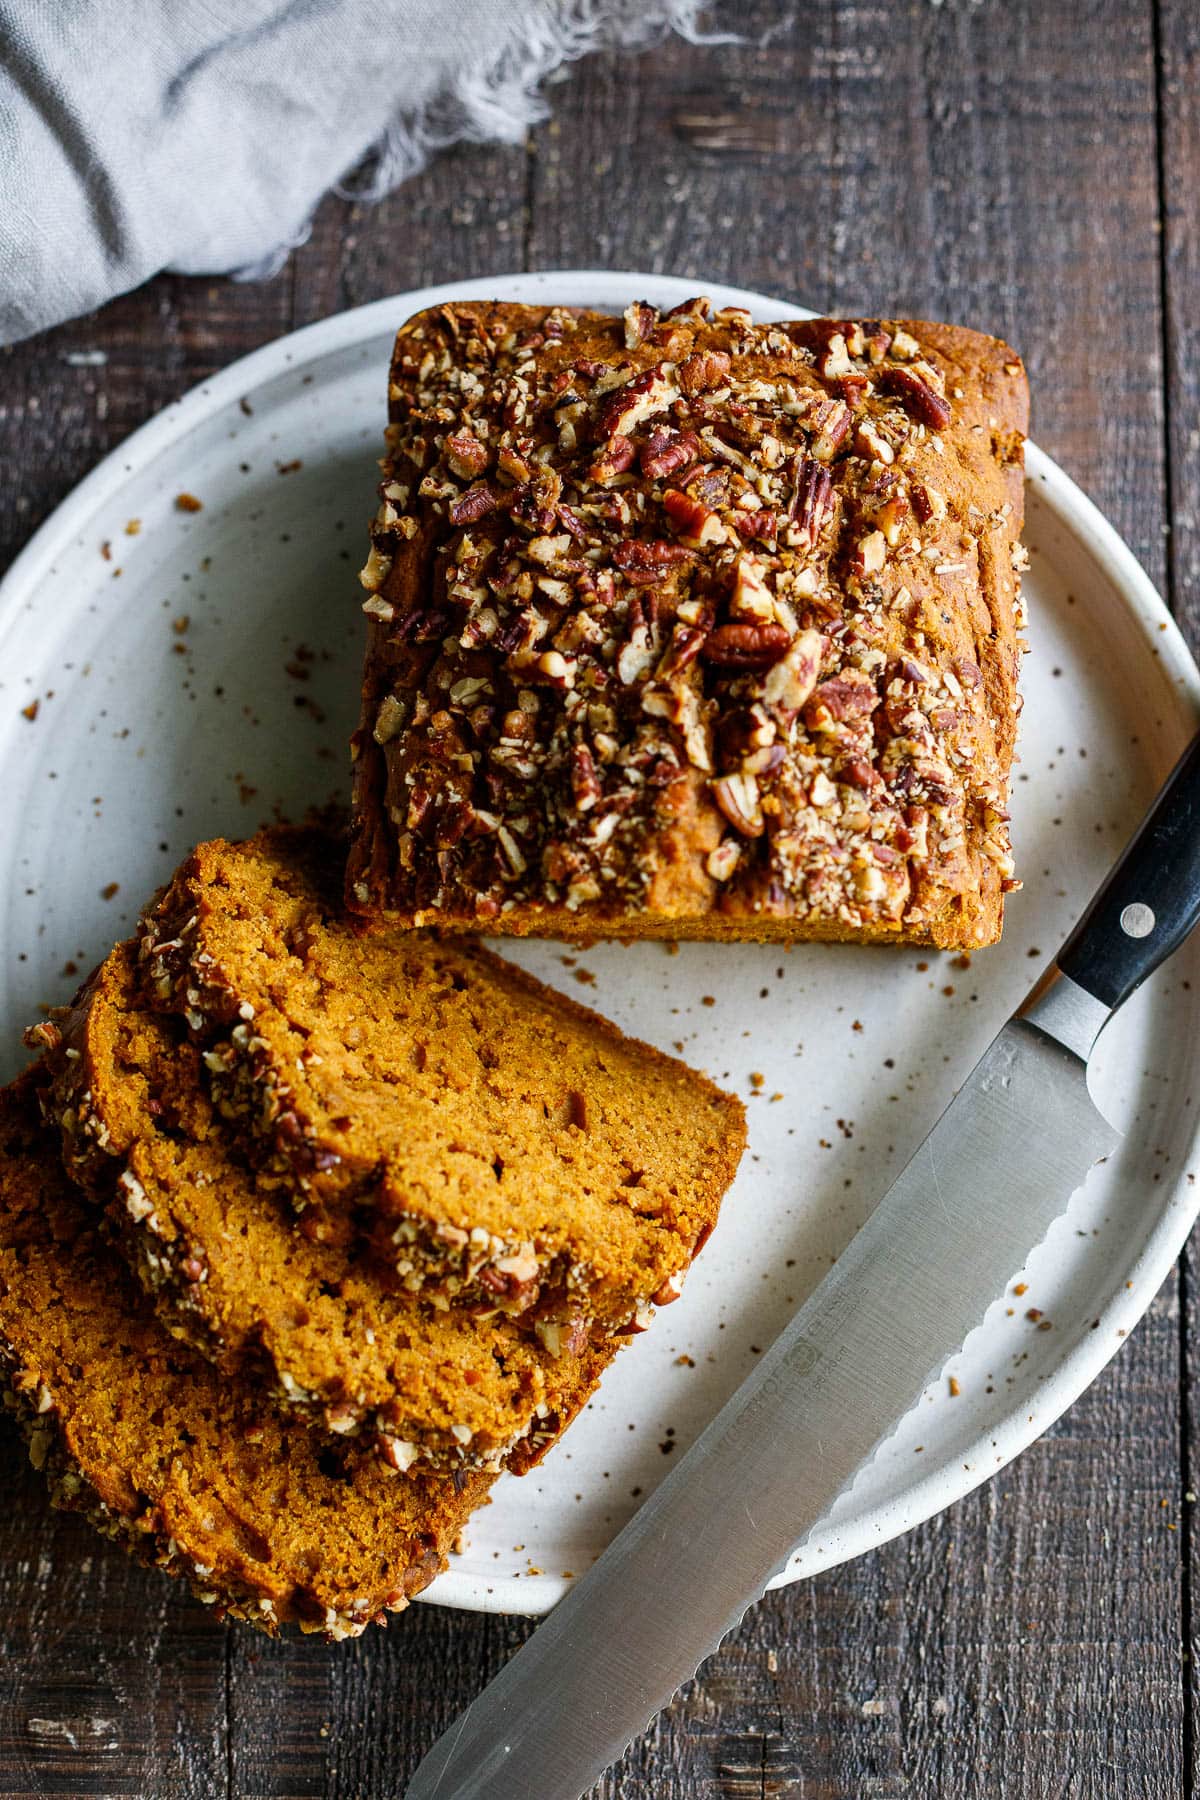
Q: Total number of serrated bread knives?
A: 1